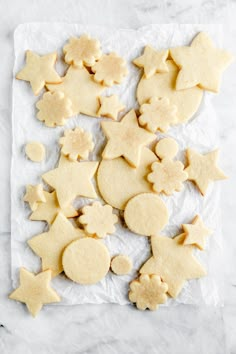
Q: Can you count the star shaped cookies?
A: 14